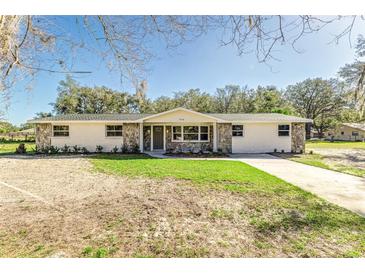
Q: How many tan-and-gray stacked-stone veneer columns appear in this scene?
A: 4